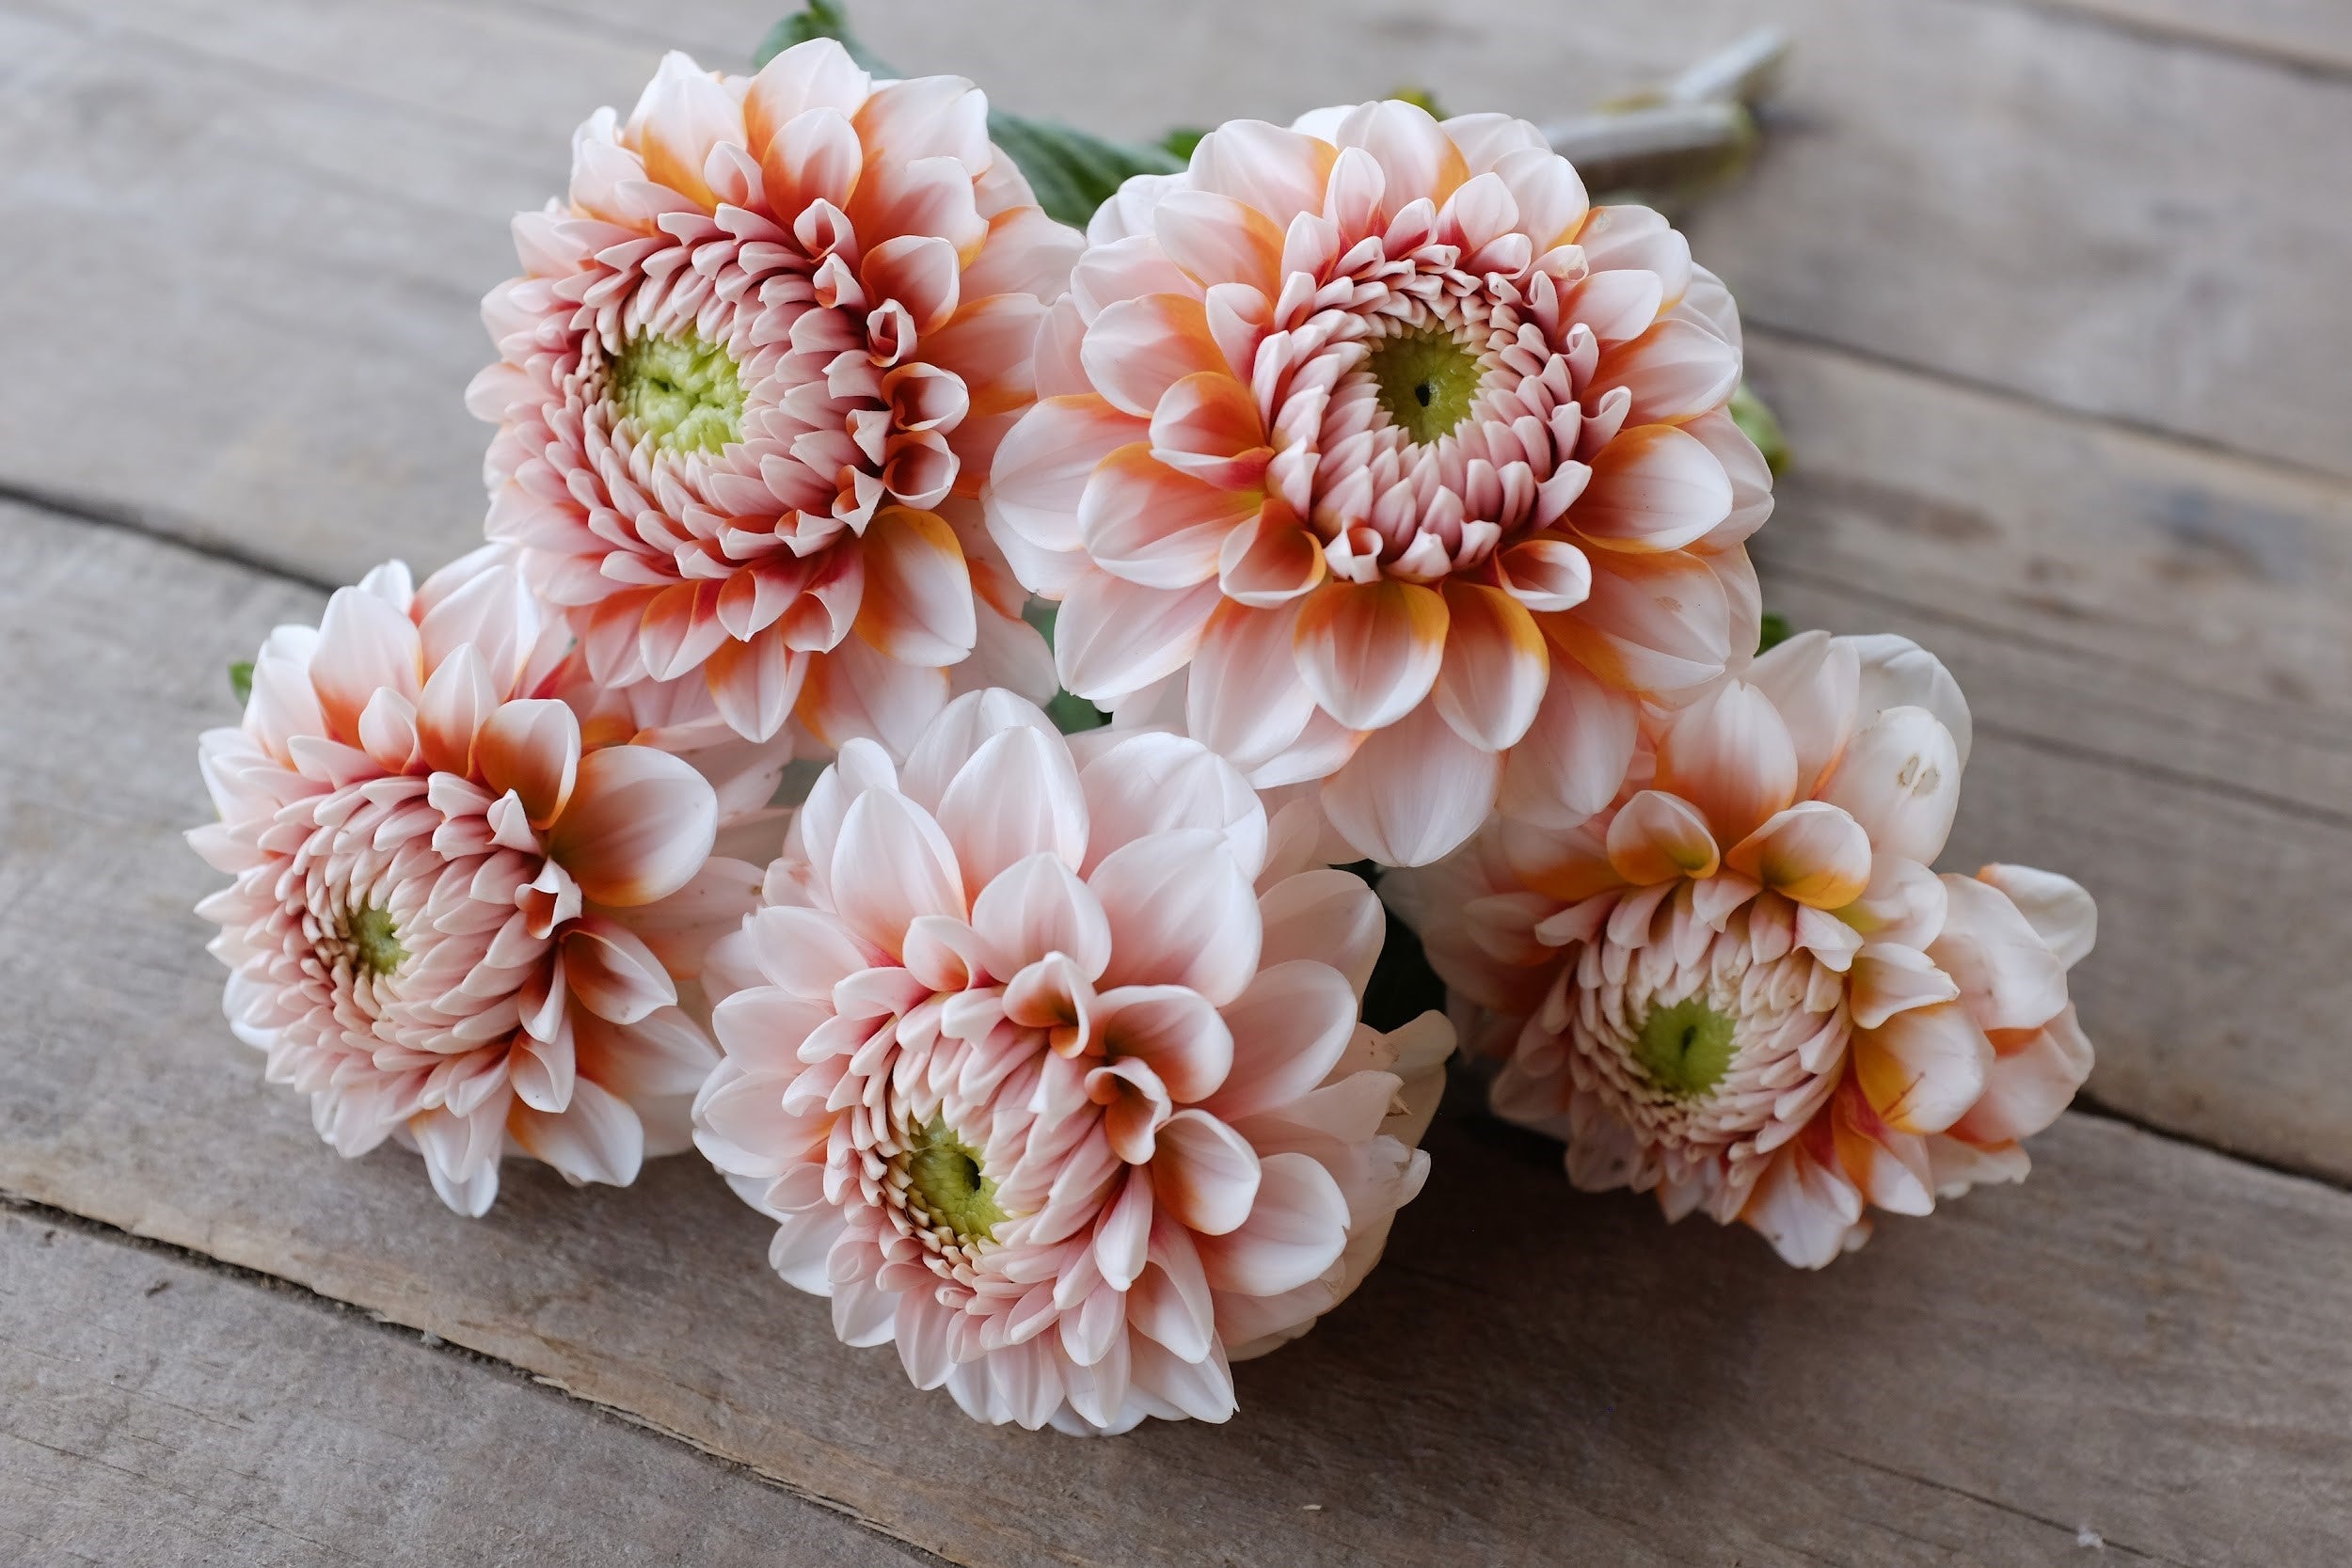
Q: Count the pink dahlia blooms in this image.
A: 5